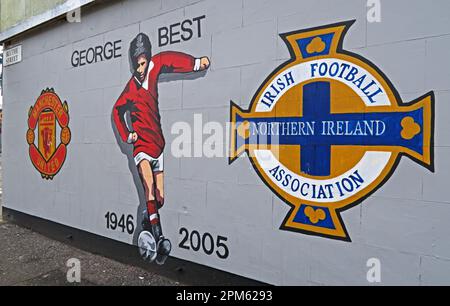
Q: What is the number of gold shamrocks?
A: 4